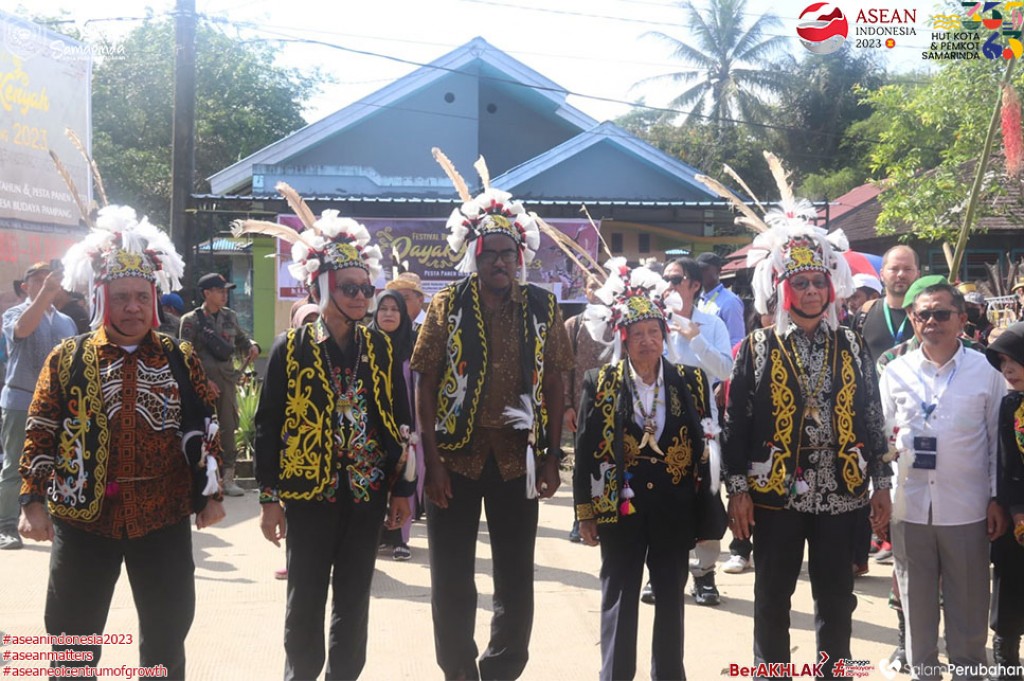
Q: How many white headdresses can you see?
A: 5